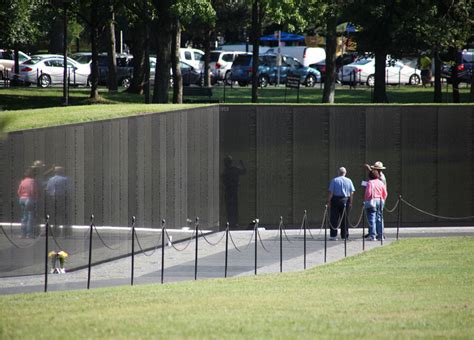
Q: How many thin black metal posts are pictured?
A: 14